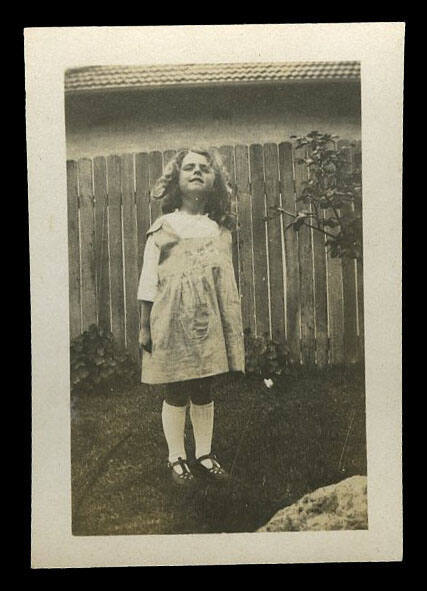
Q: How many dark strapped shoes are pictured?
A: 2